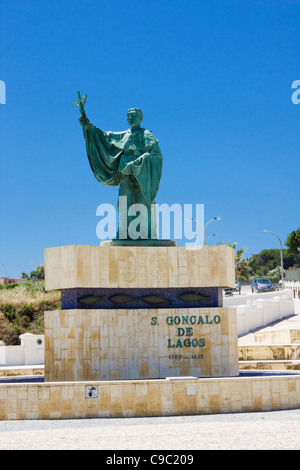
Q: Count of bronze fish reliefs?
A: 4